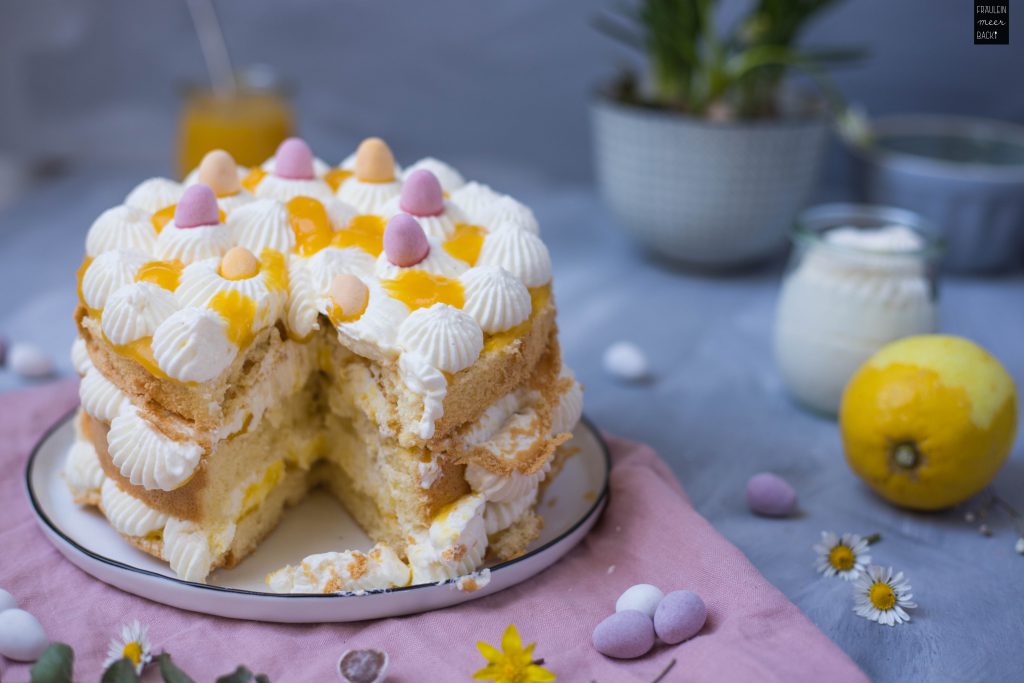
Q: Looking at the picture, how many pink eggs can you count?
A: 4